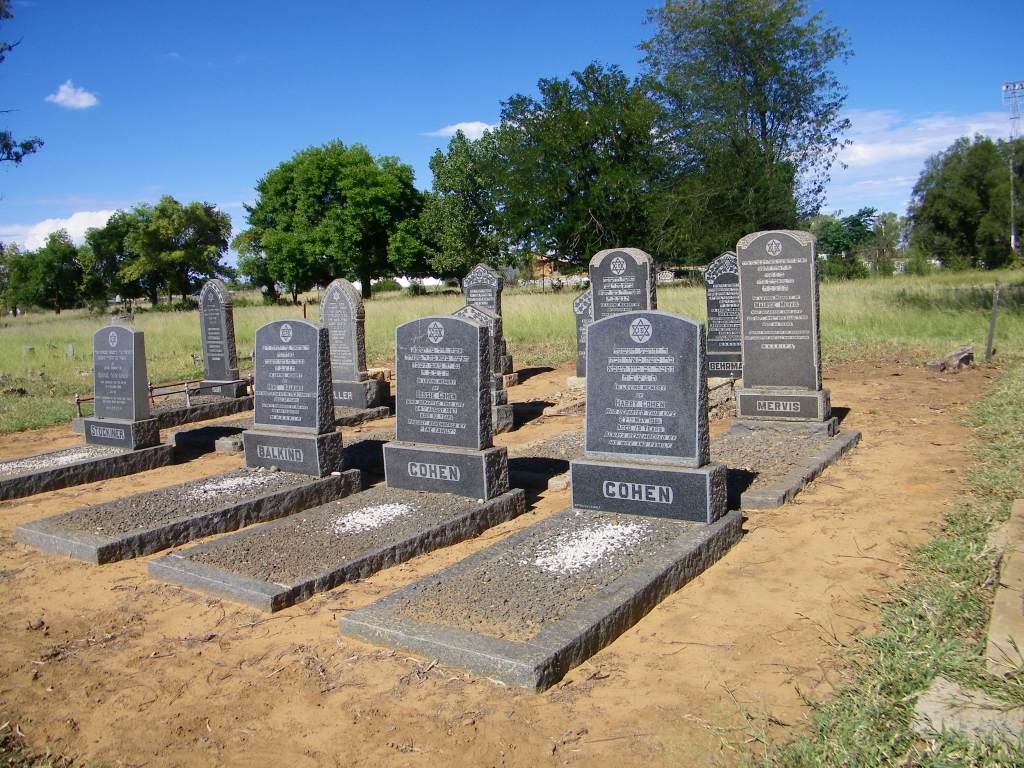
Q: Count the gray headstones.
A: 12